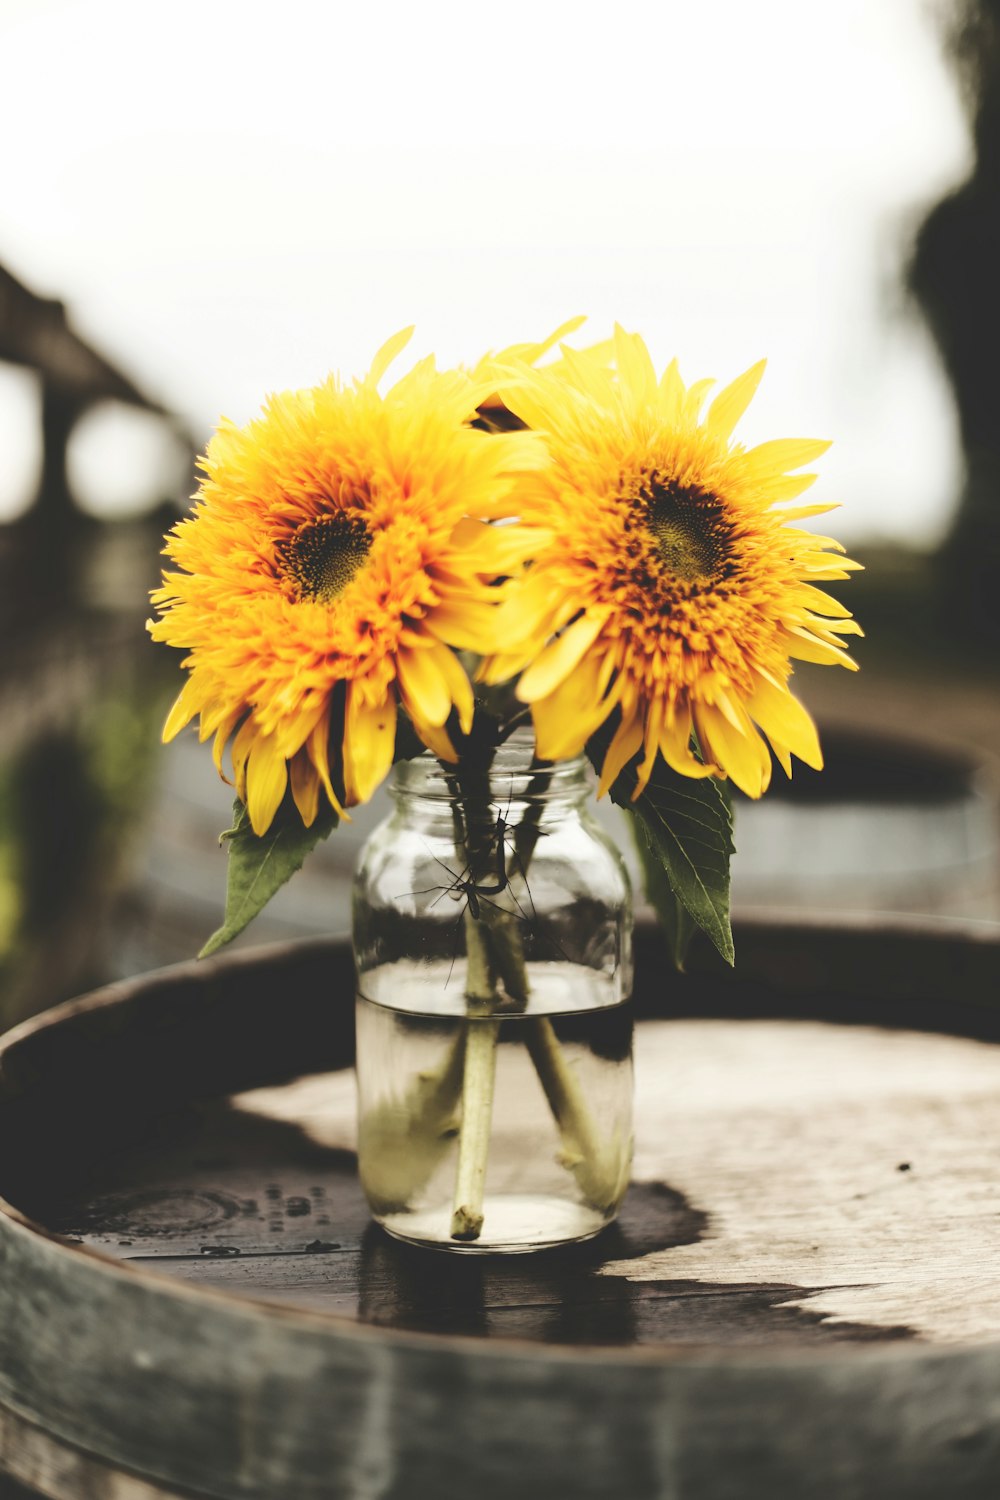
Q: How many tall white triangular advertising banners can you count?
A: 0